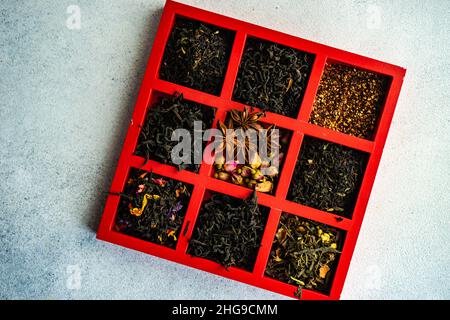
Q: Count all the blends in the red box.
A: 9